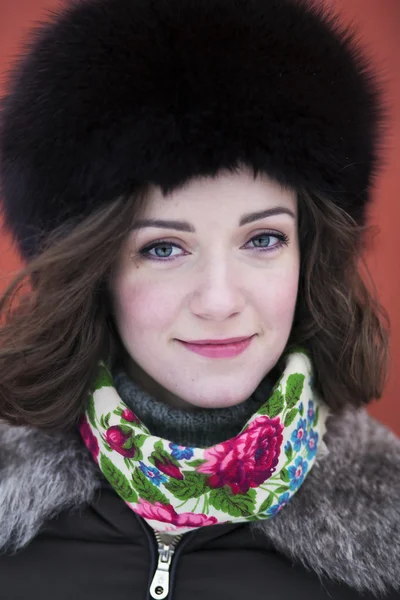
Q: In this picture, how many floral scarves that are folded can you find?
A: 1